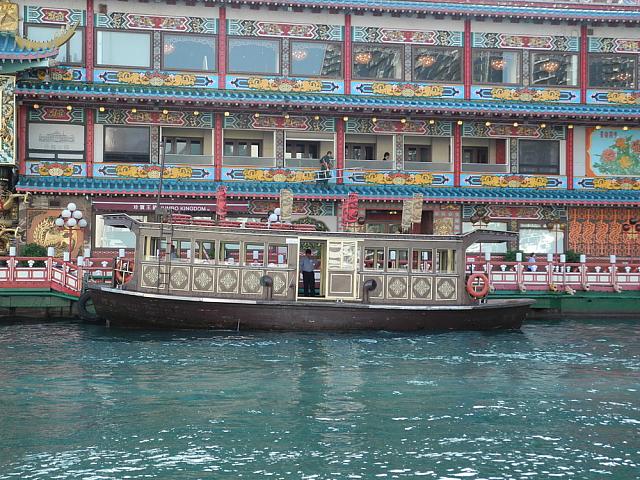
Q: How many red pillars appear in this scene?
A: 11